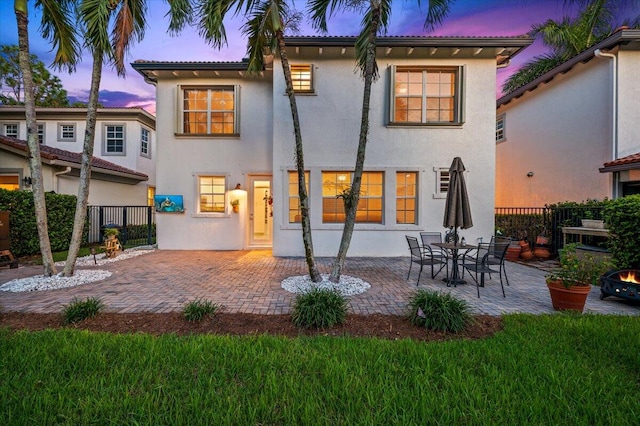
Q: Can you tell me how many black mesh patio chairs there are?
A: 4